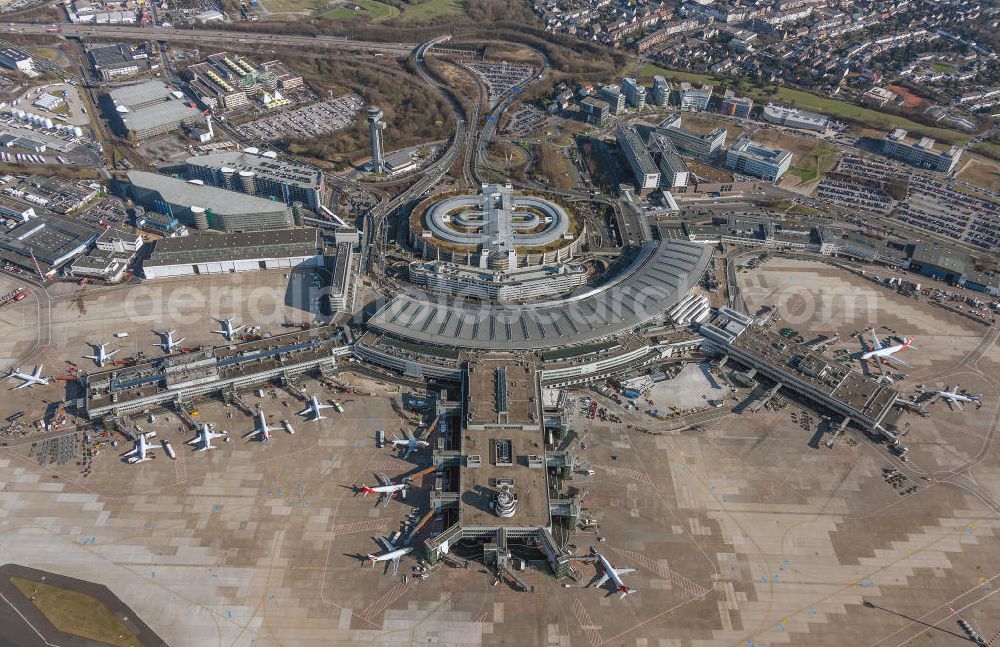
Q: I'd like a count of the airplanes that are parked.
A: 14